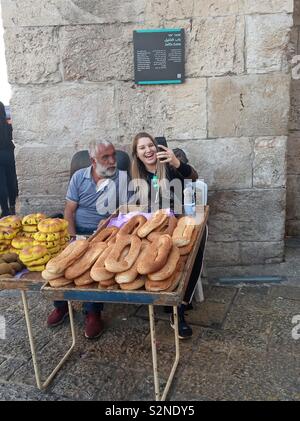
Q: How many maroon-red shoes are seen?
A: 2